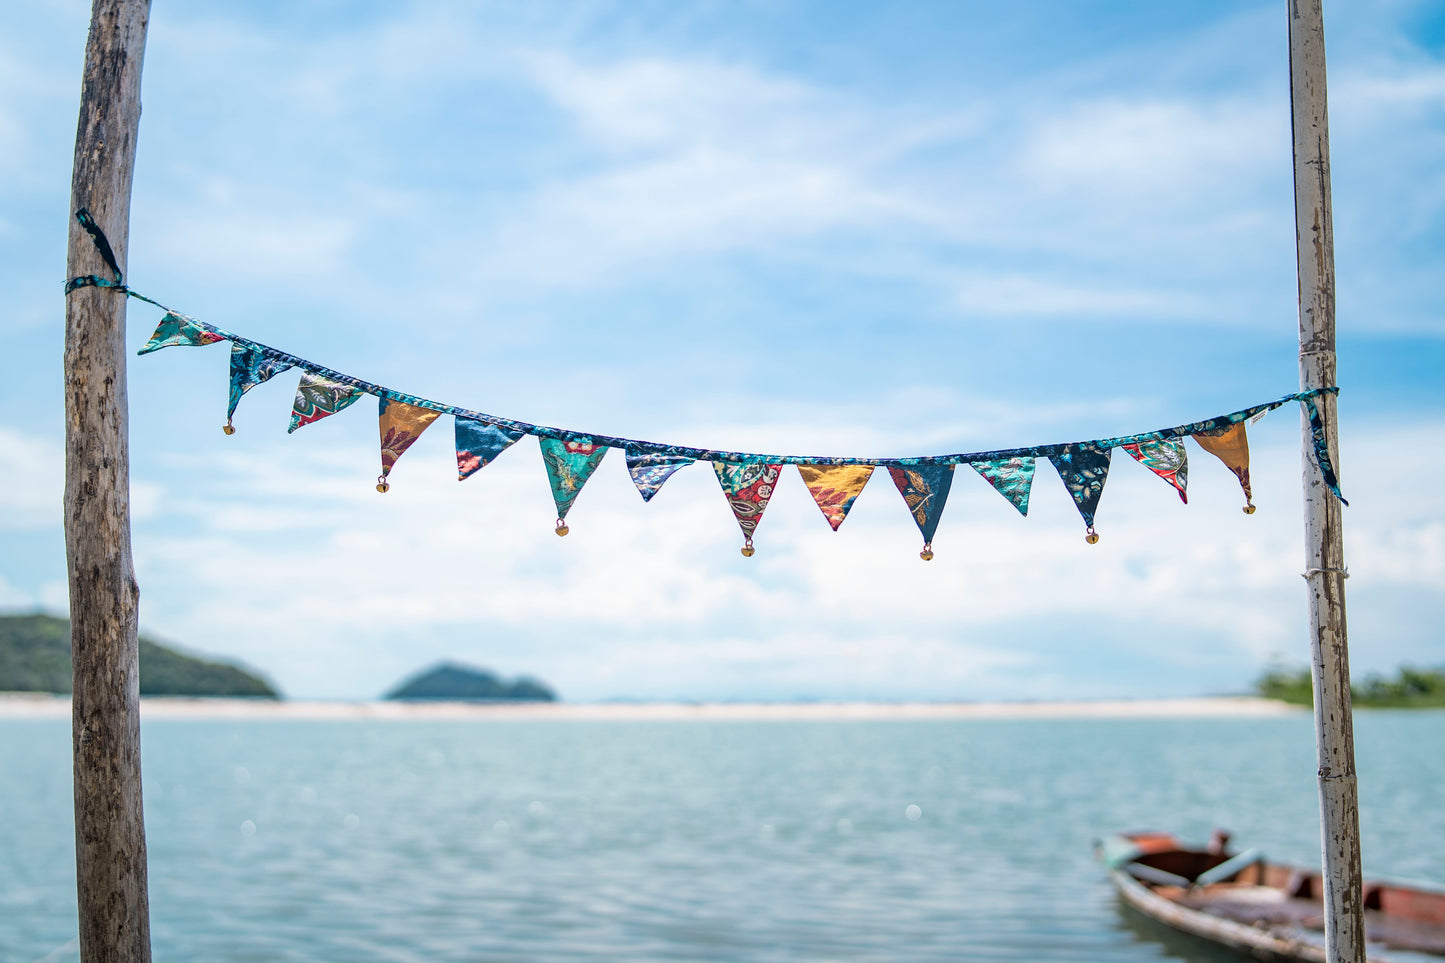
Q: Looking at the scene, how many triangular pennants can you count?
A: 14